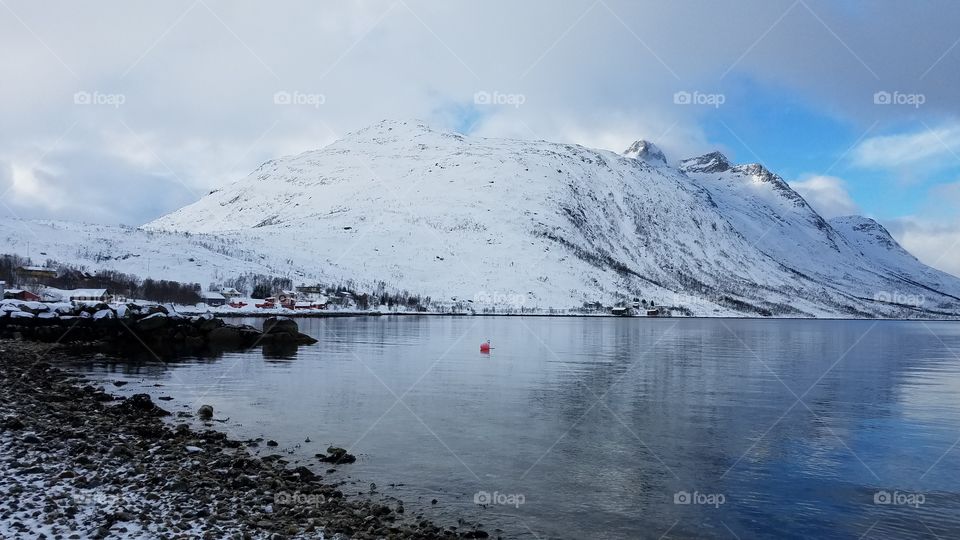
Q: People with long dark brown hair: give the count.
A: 0